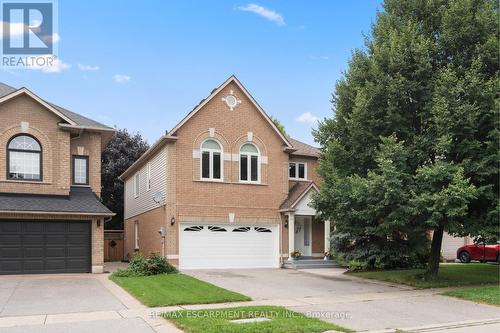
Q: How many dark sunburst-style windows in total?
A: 4